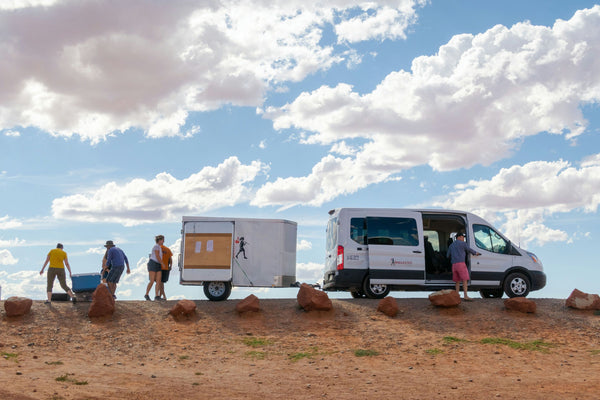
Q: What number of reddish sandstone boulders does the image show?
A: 9